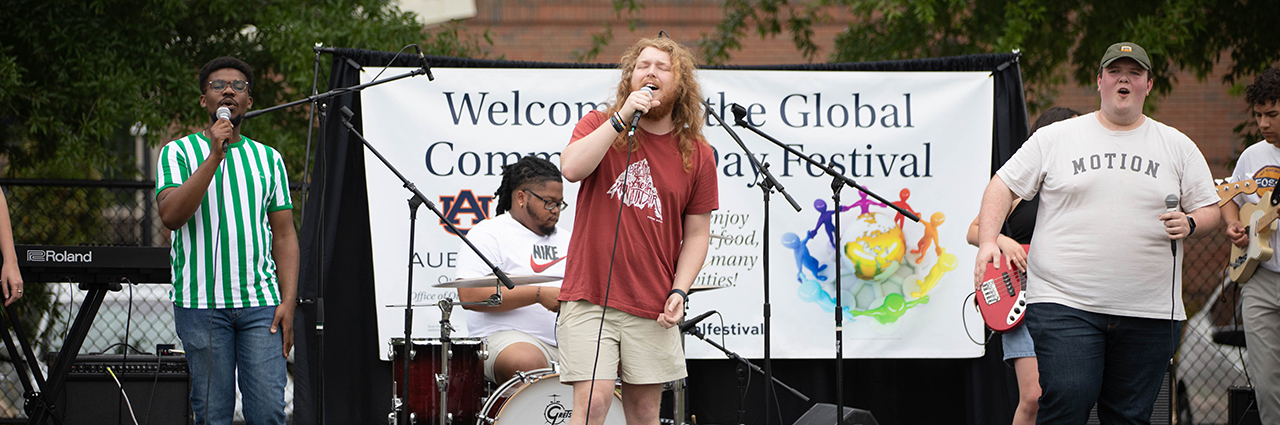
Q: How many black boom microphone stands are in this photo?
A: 5